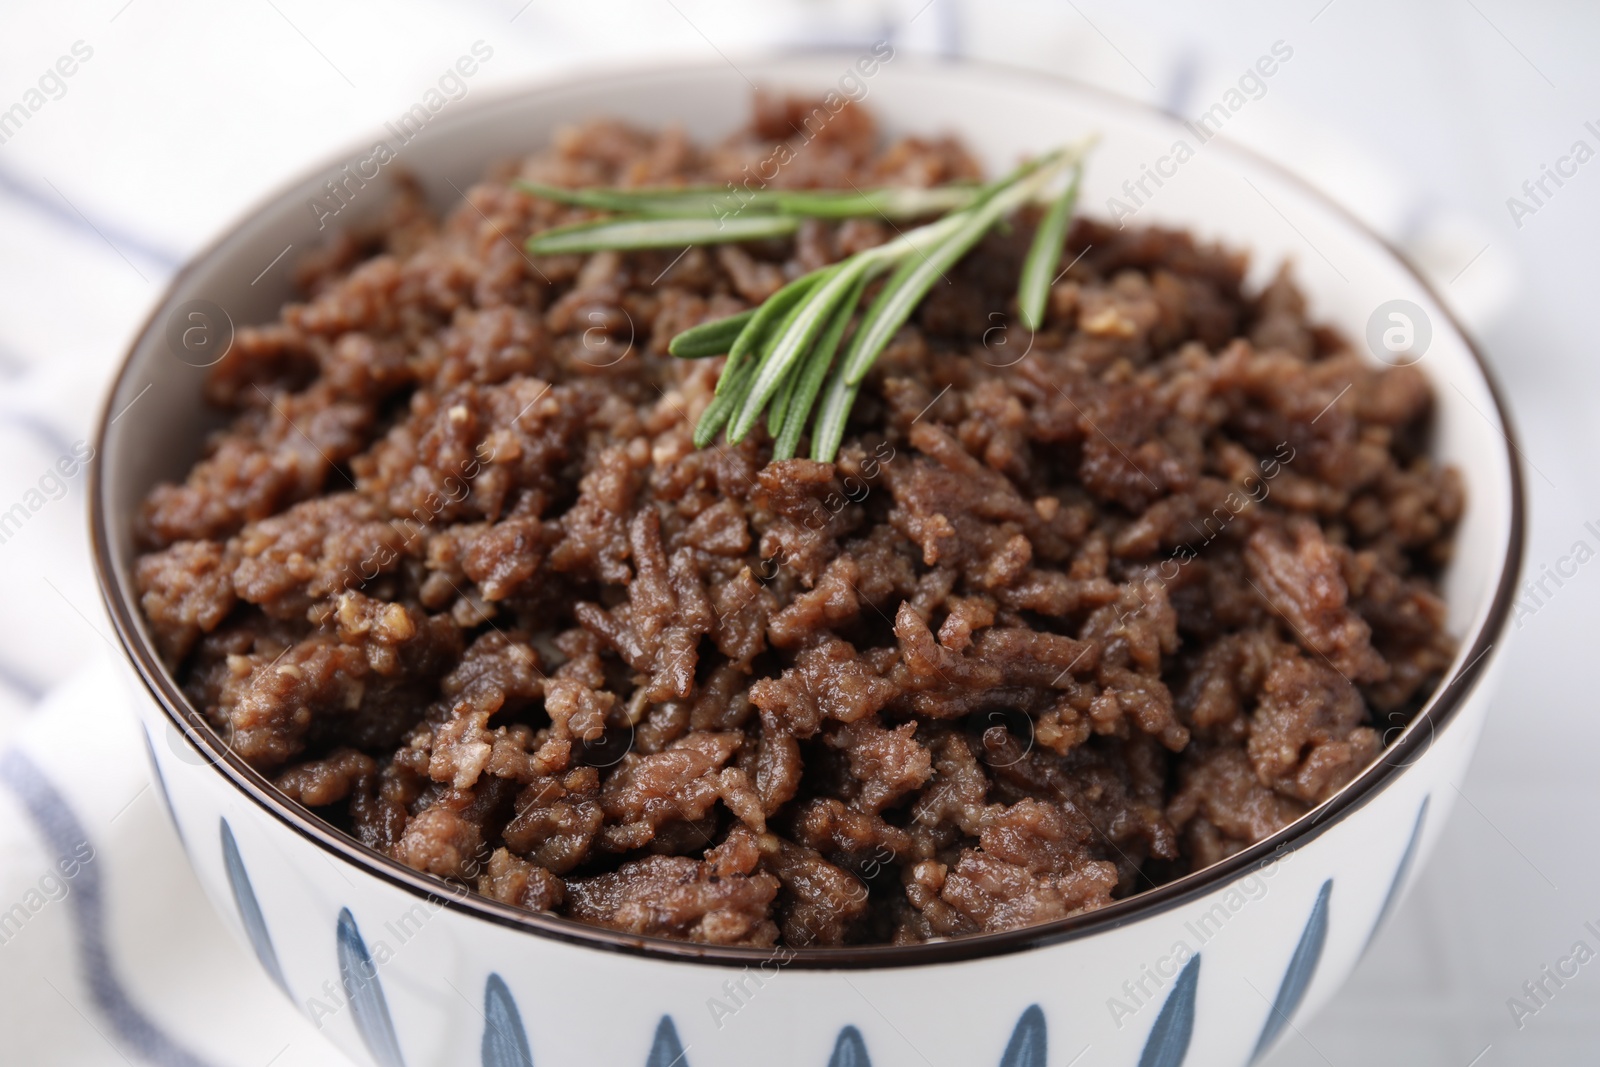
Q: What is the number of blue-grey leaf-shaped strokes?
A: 10